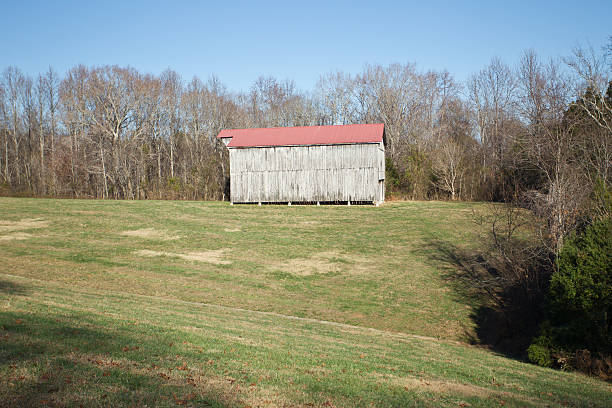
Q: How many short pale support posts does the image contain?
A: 6